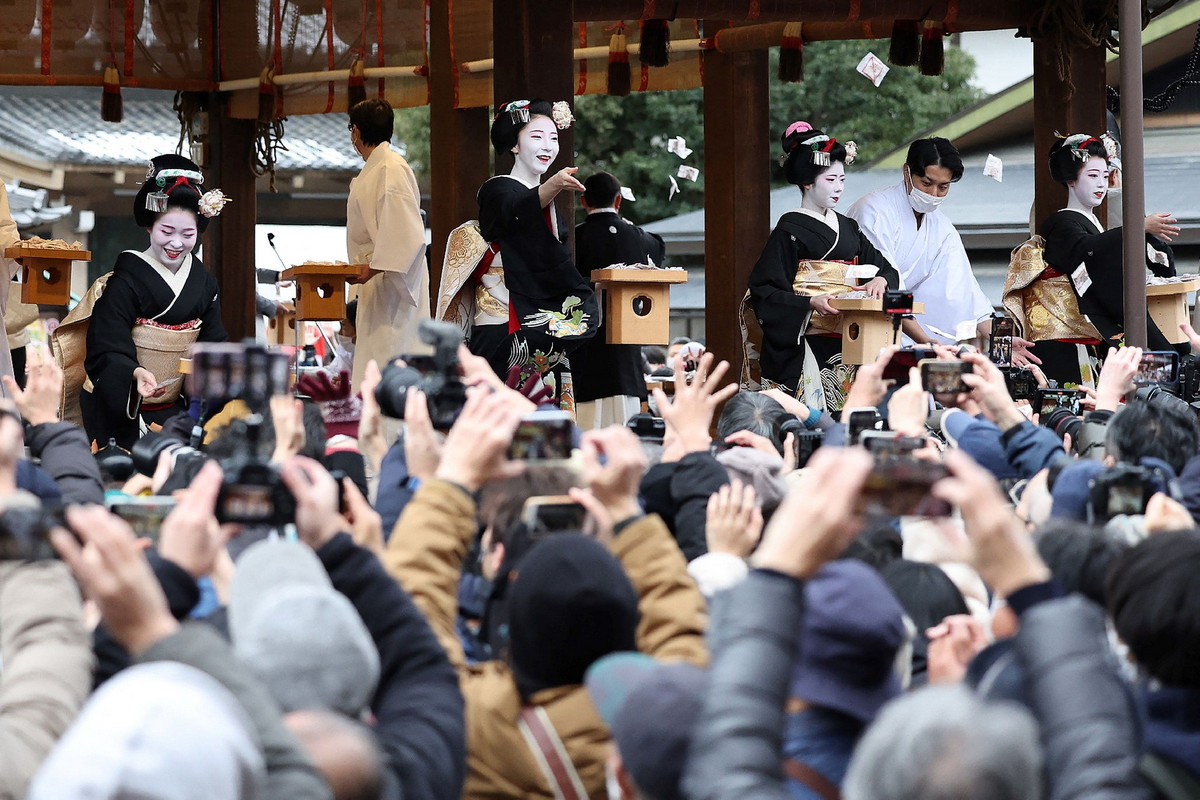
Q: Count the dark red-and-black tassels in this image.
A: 8